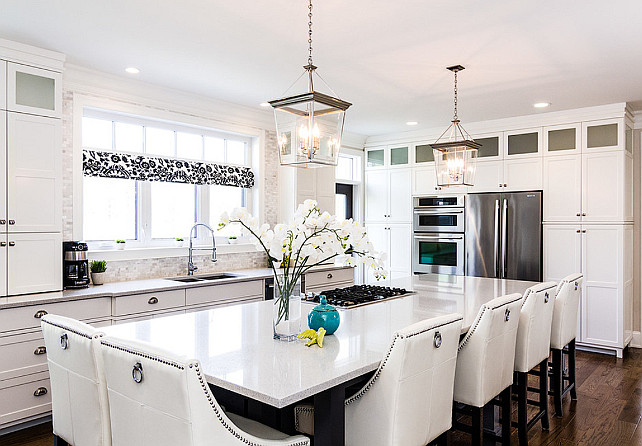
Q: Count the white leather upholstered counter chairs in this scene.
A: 6